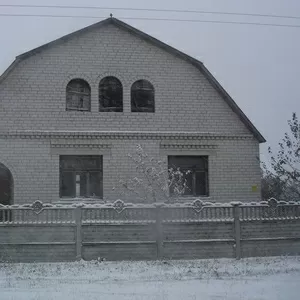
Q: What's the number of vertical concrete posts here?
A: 3